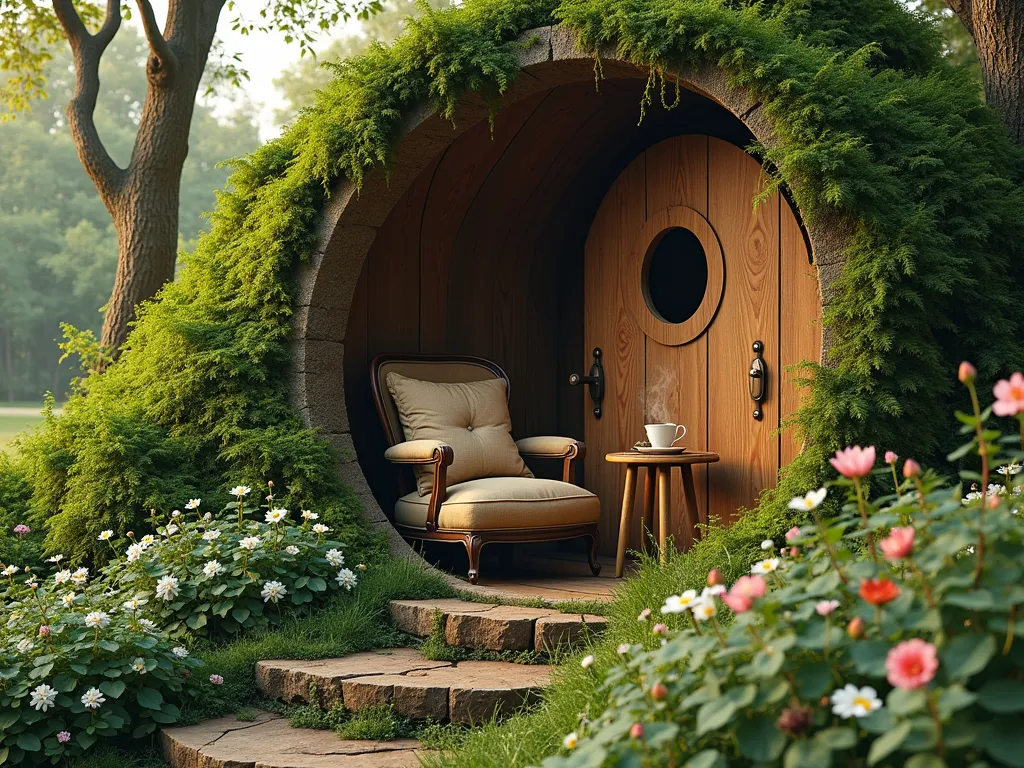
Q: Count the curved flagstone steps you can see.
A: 3